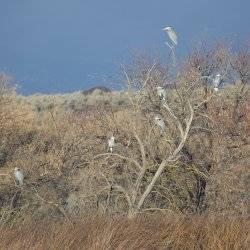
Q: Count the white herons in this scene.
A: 6